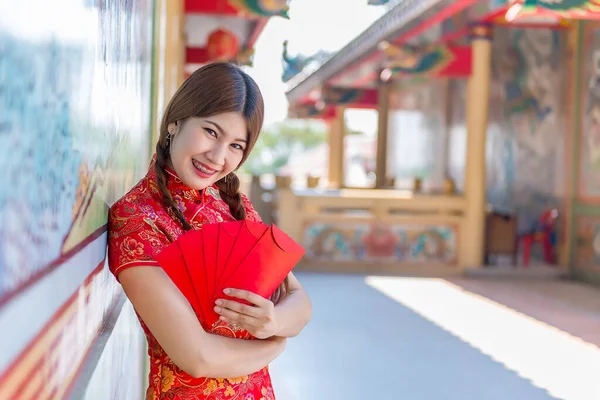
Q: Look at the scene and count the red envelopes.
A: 6